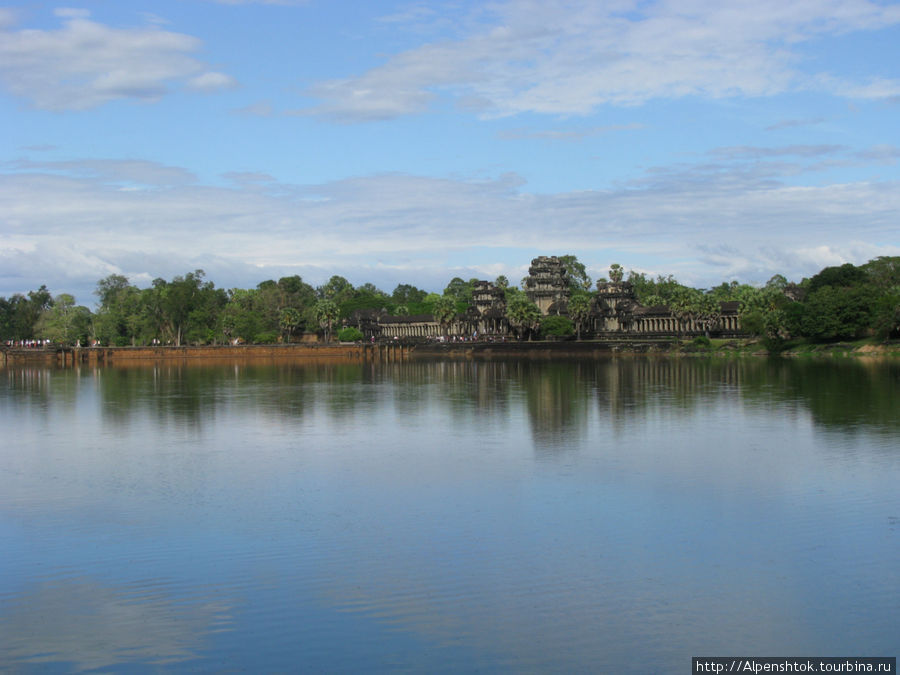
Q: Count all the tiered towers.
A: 3